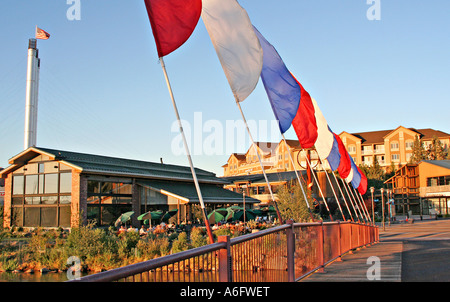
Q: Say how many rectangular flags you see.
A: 1